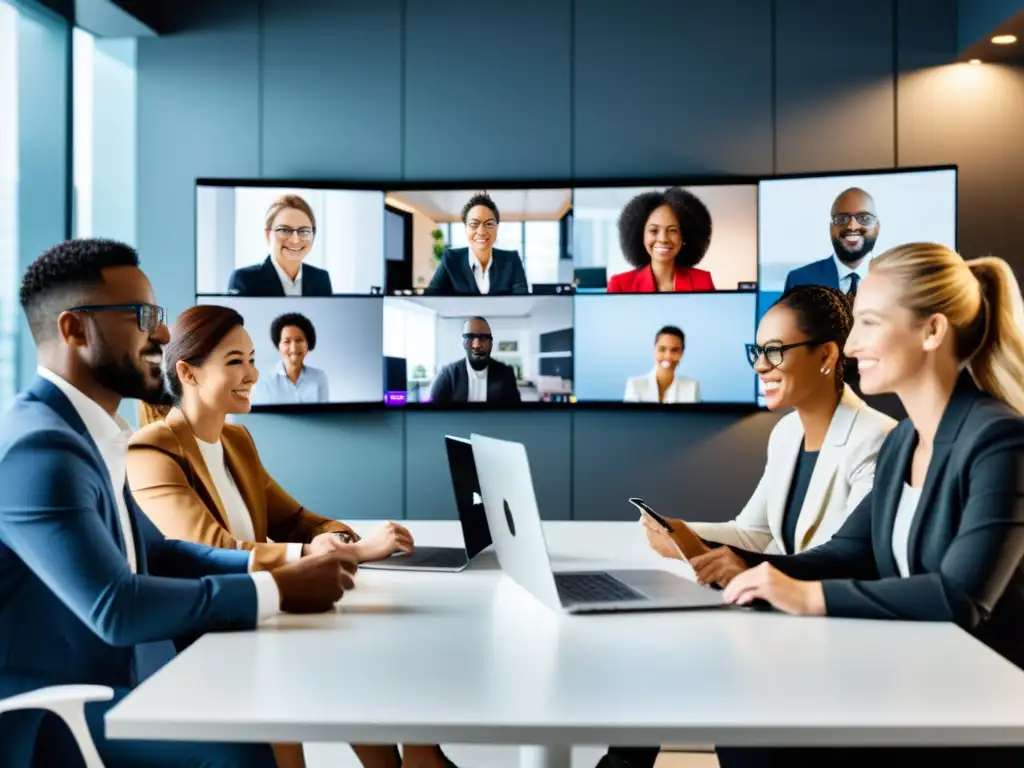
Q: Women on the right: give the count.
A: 2